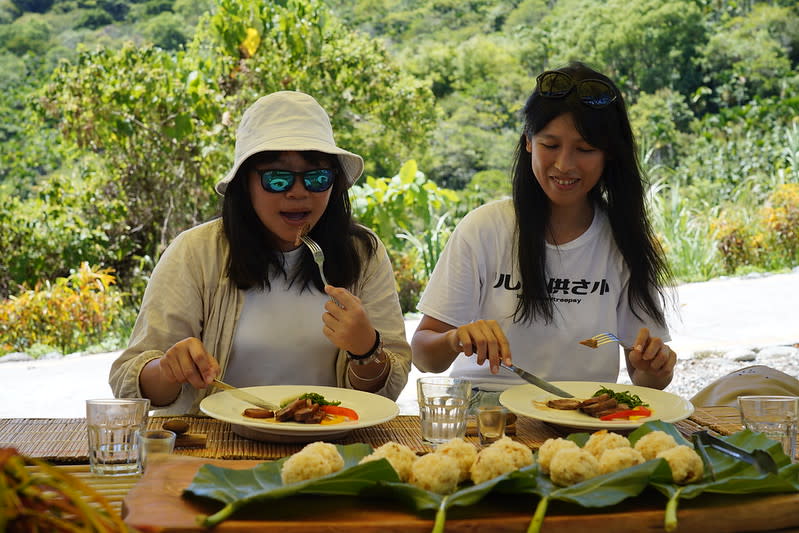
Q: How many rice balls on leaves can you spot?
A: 13